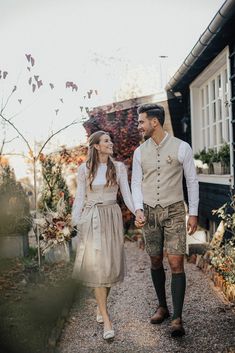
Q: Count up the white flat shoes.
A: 2